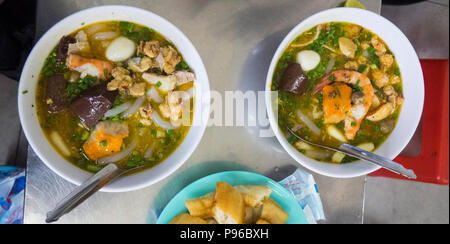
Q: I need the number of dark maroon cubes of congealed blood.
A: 4